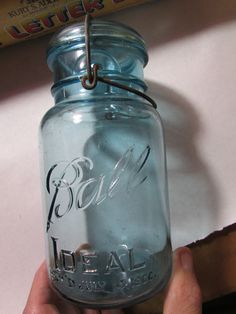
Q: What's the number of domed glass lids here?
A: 1